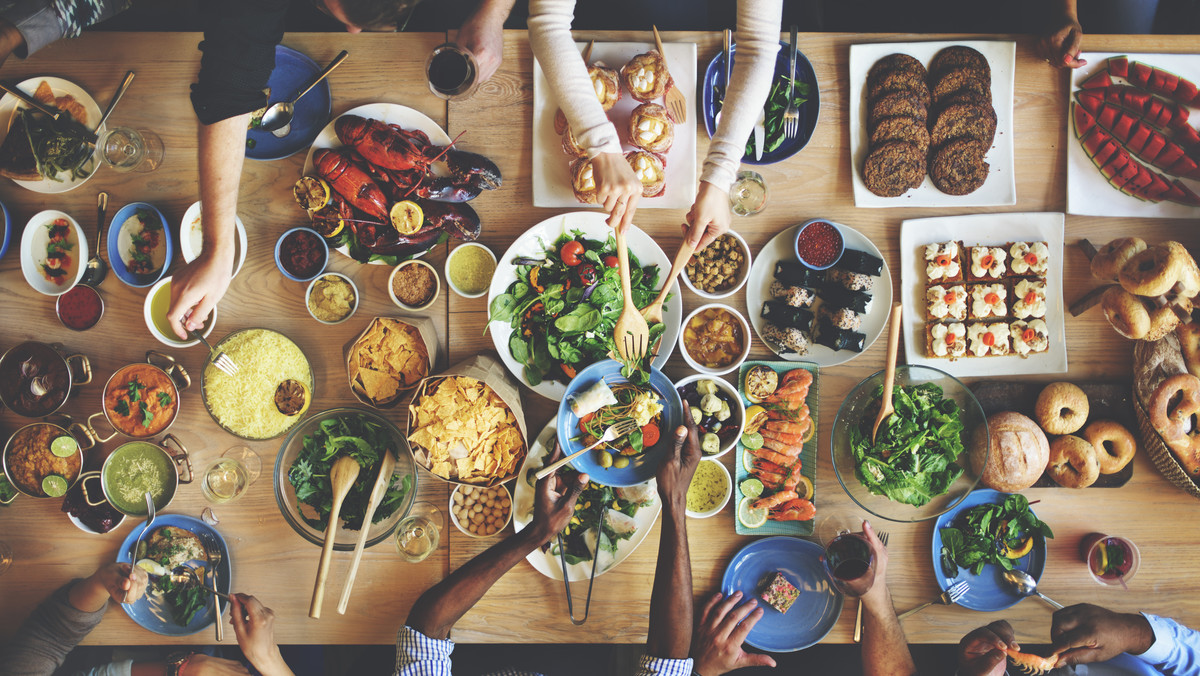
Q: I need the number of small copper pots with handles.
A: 4